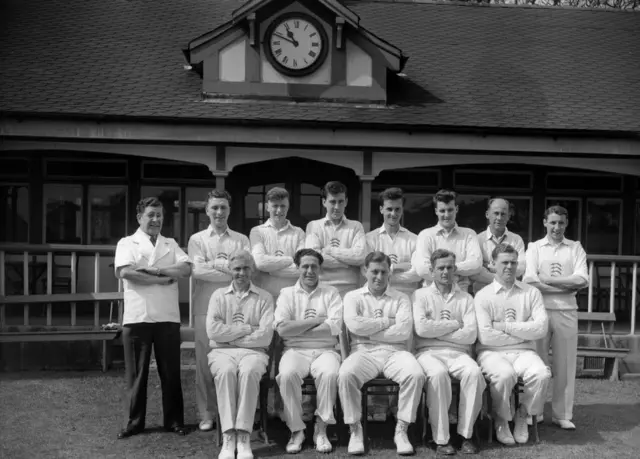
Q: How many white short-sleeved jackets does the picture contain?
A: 1